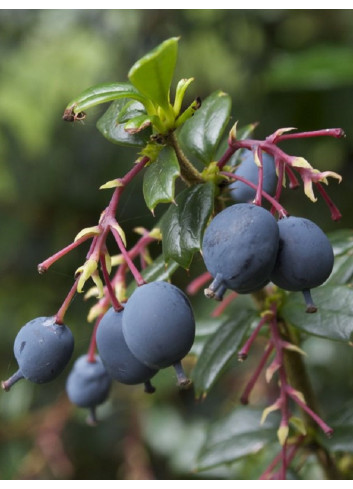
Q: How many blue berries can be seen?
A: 7